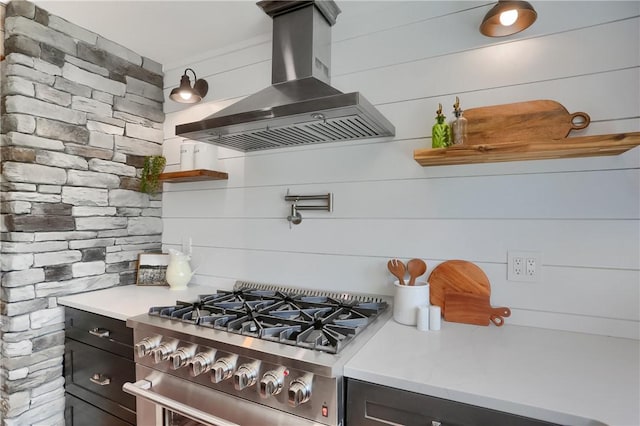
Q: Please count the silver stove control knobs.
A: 8